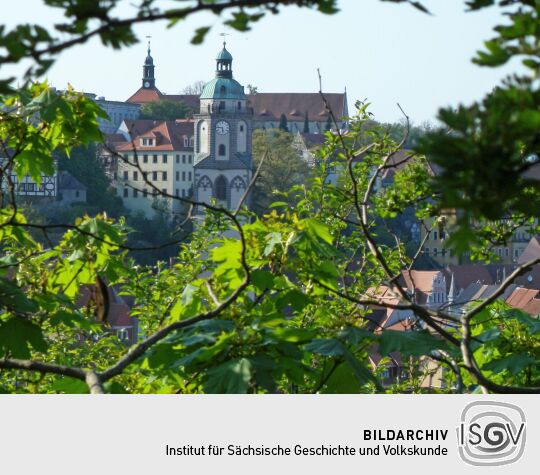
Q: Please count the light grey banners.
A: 1